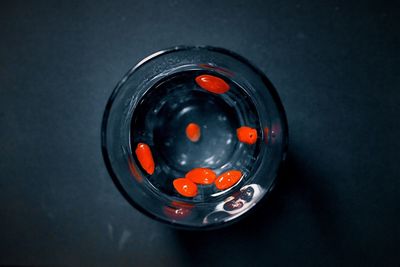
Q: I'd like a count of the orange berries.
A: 7